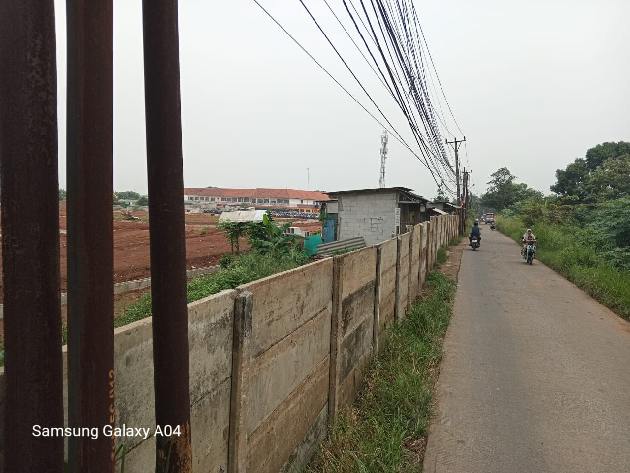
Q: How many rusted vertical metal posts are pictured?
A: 3